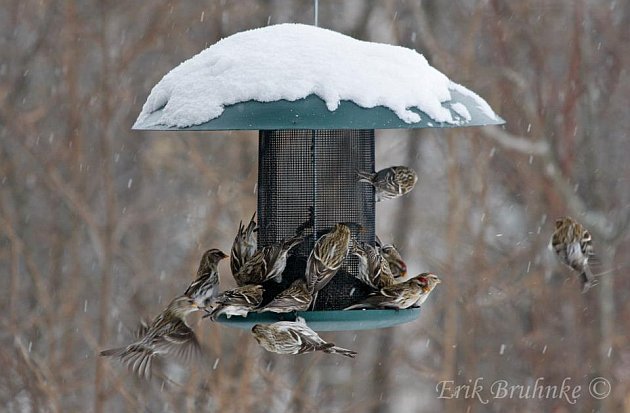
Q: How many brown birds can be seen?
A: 14